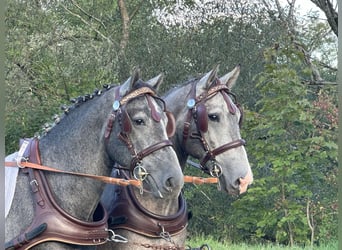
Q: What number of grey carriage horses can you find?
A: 2